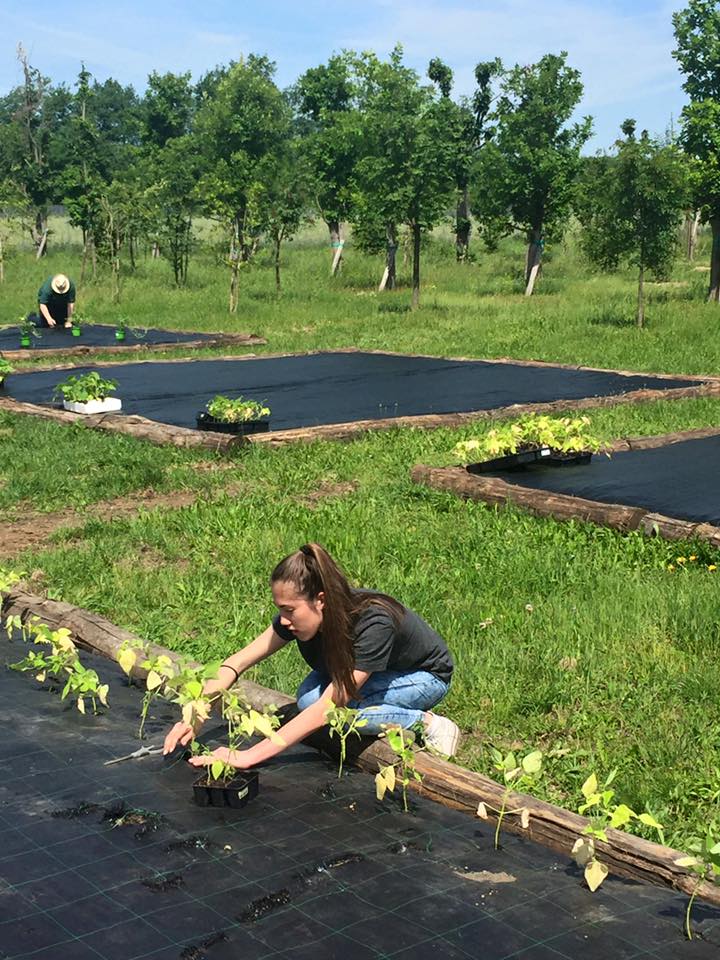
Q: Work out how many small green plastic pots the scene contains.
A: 3